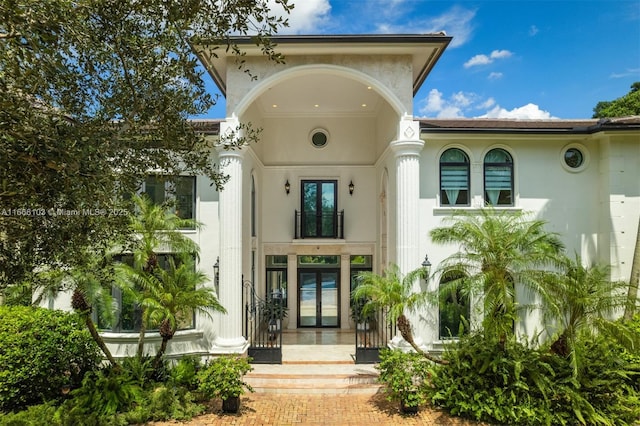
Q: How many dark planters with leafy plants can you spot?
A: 2